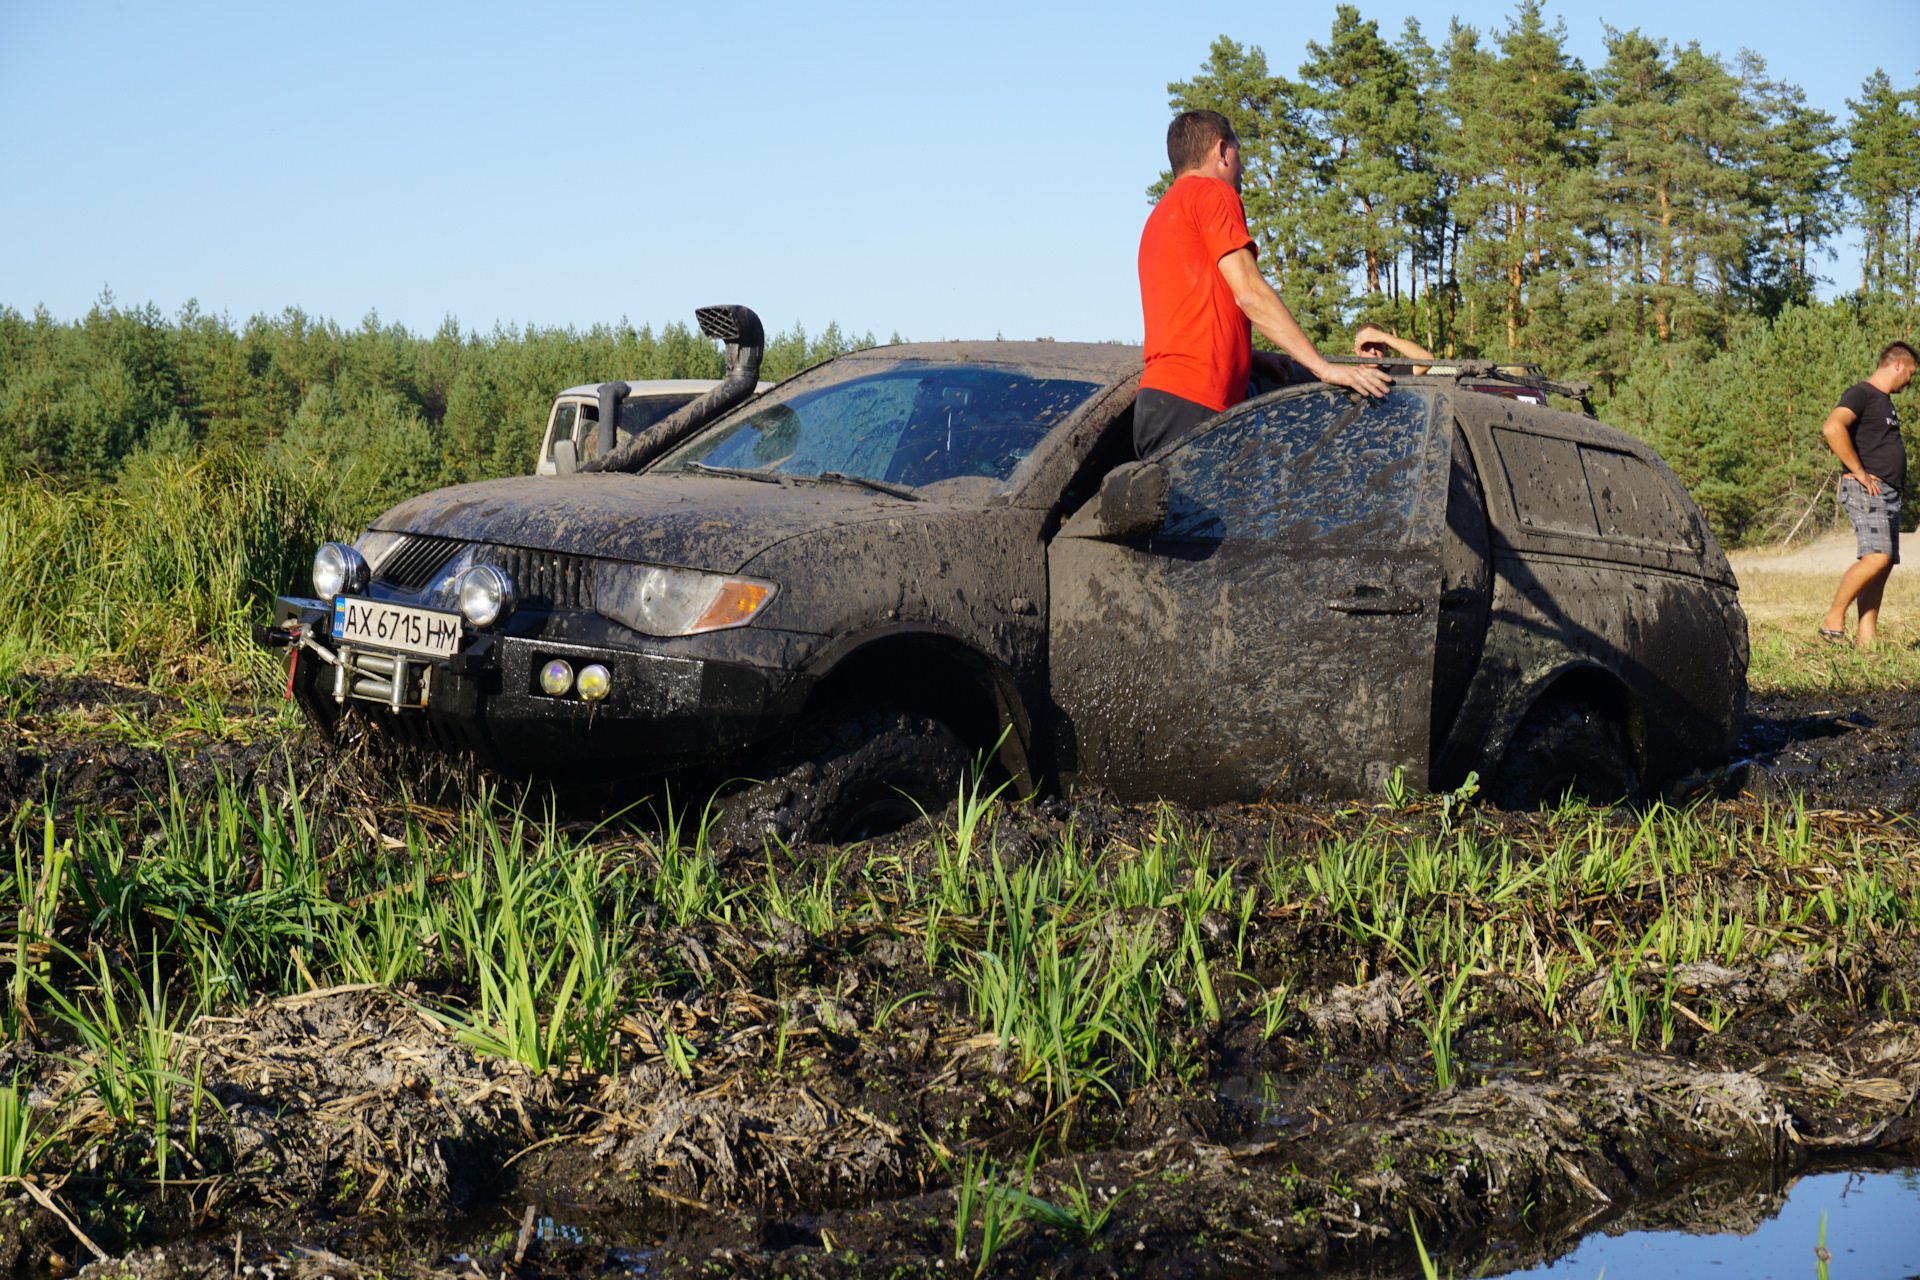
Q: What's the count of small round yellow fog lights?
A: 2